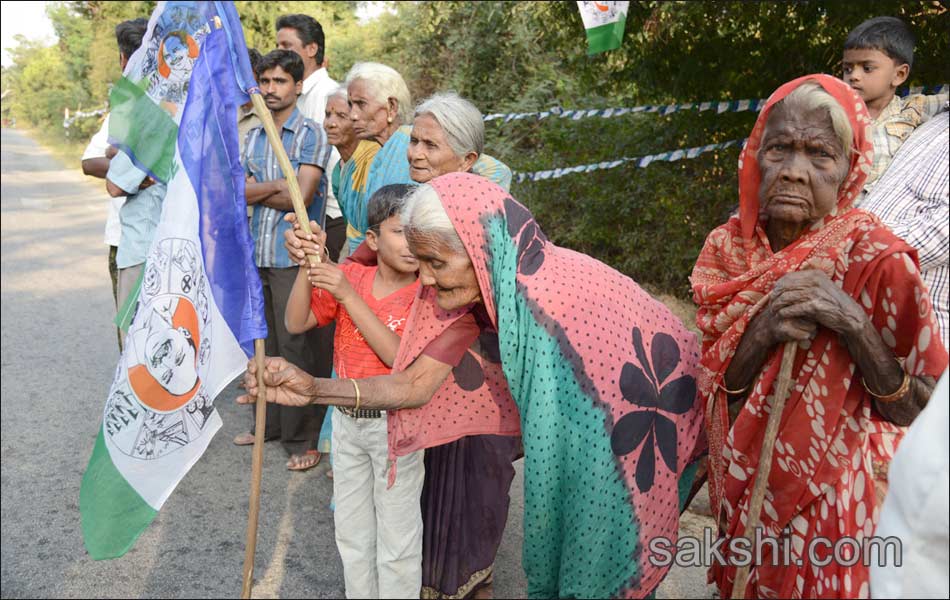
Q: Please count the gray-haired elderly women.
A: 5